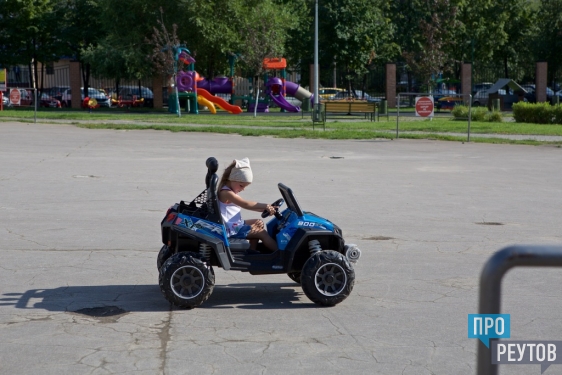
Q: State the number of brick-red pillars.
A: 6